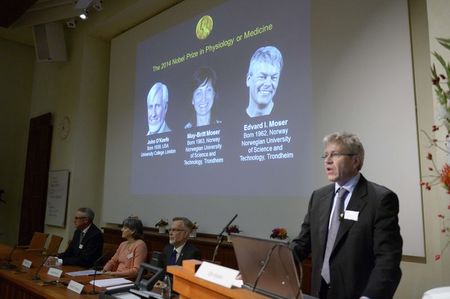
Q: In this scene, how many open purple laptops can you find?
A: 0